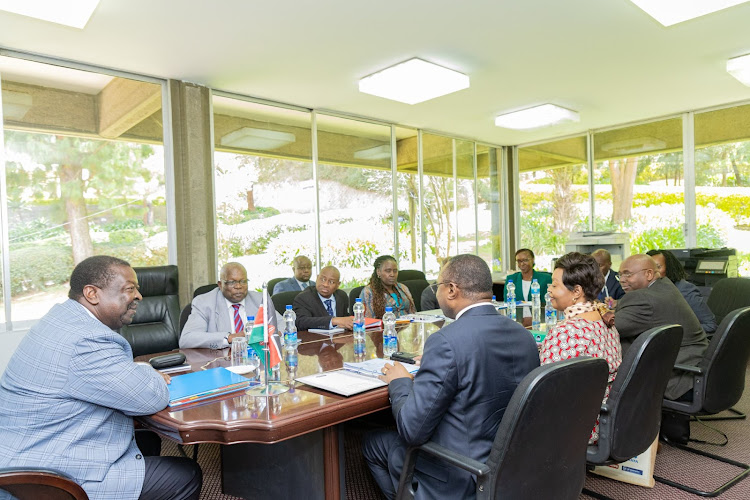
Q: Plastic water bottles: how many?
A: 8